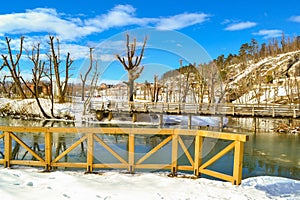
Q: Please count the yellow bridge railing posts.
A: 7